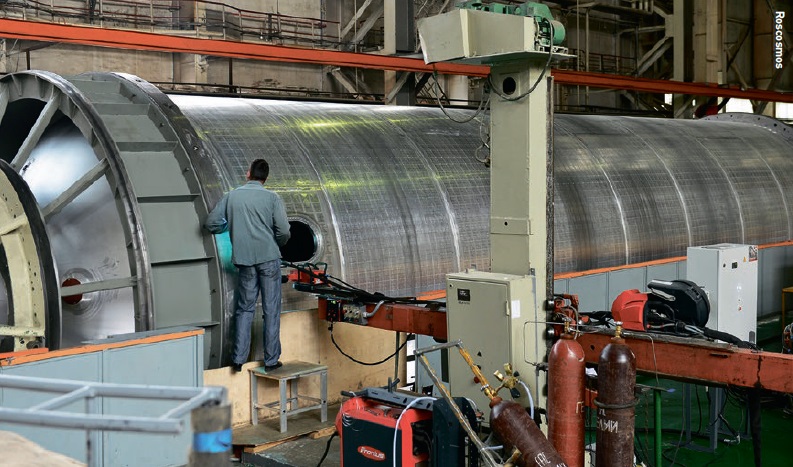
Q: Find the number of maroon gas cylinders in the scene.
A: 3